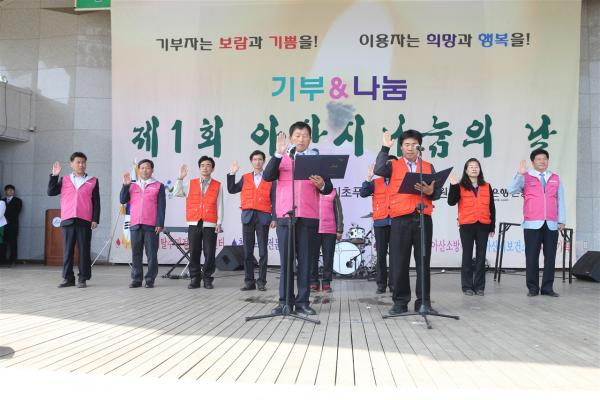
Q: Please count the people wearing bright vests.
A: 10